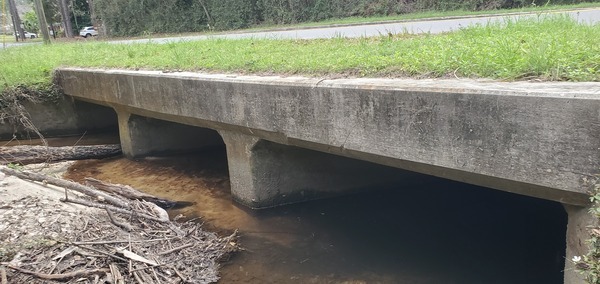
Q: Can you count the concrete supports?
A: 3